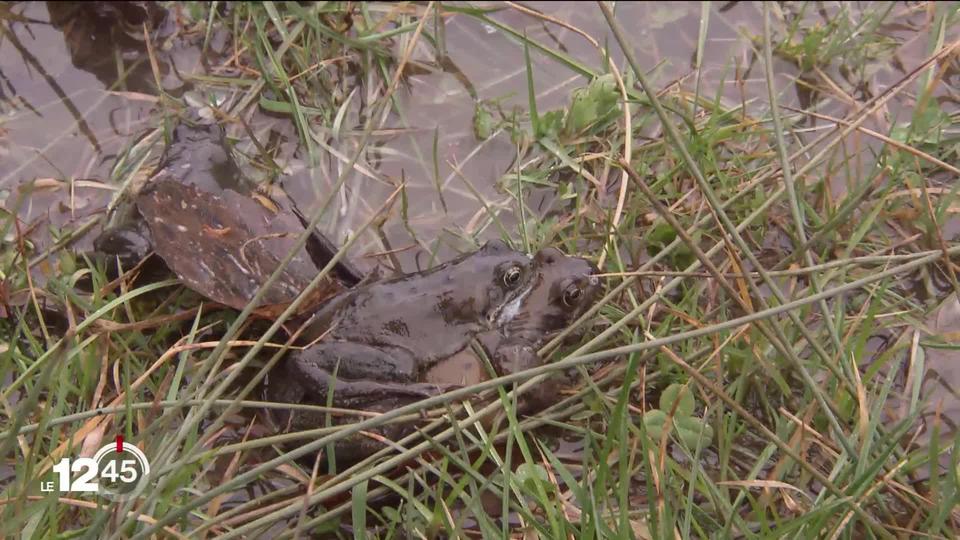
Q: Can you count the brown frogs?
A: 2